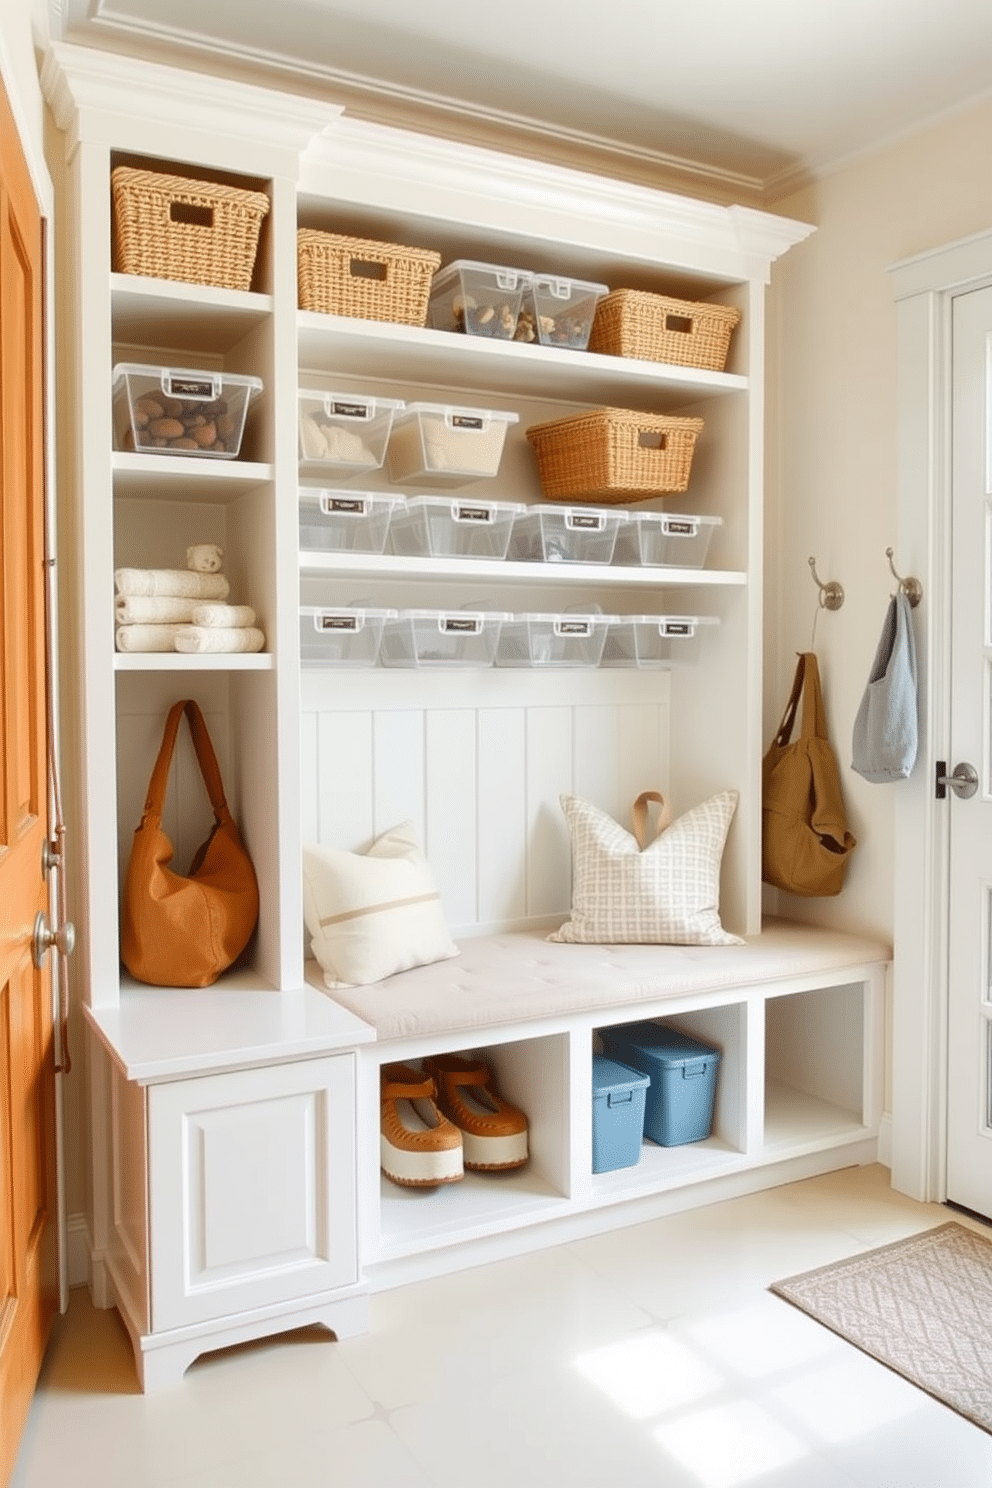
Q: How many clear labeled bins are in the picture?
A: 11